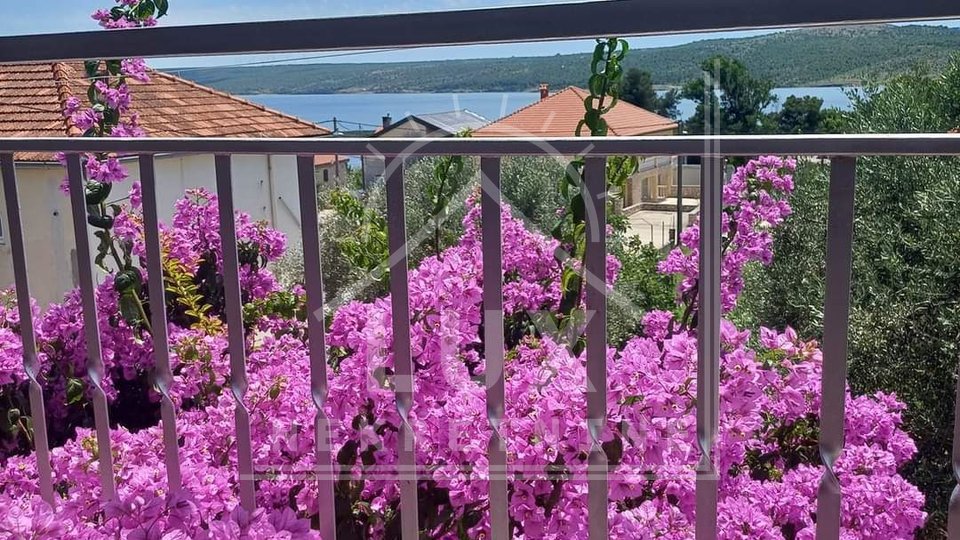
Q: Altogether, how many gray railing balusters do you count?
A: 11